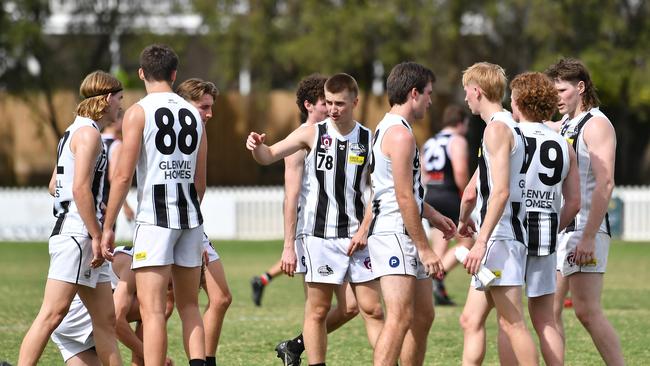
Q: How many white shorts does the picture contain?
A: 10